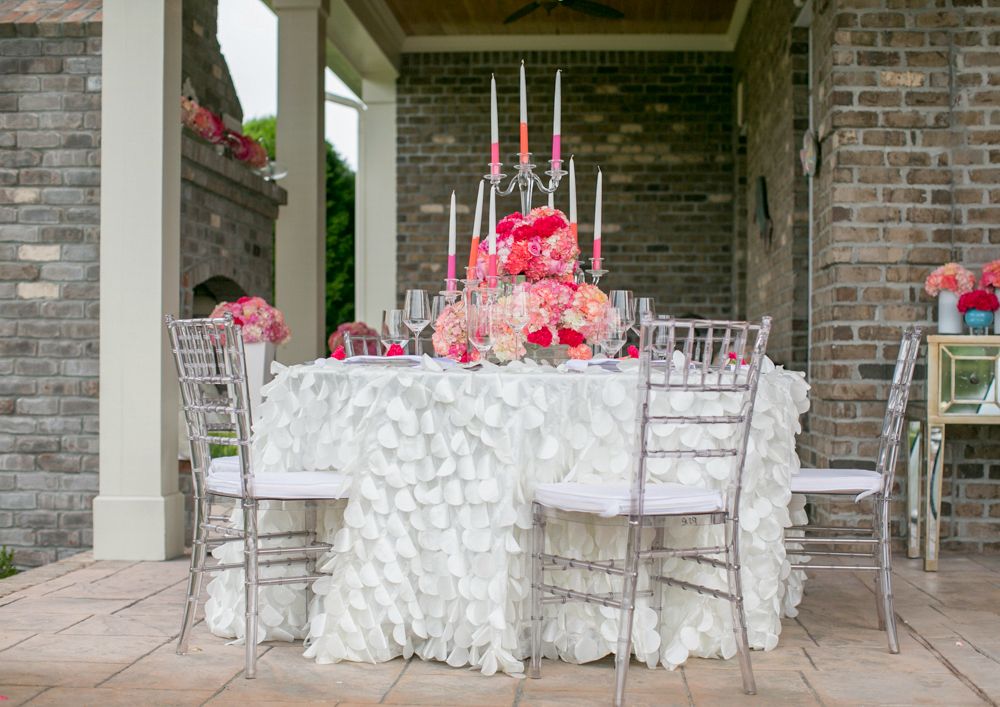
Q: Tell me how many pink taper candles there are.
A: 5